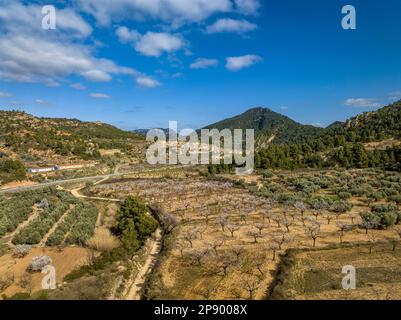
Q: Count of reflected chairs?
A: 0